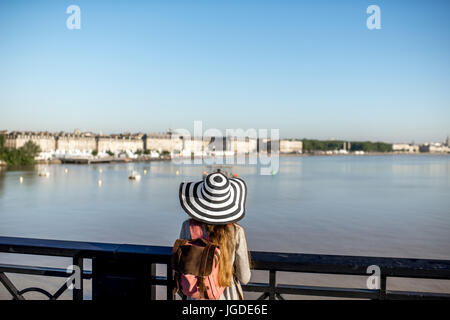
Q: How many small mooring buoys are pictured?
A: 6